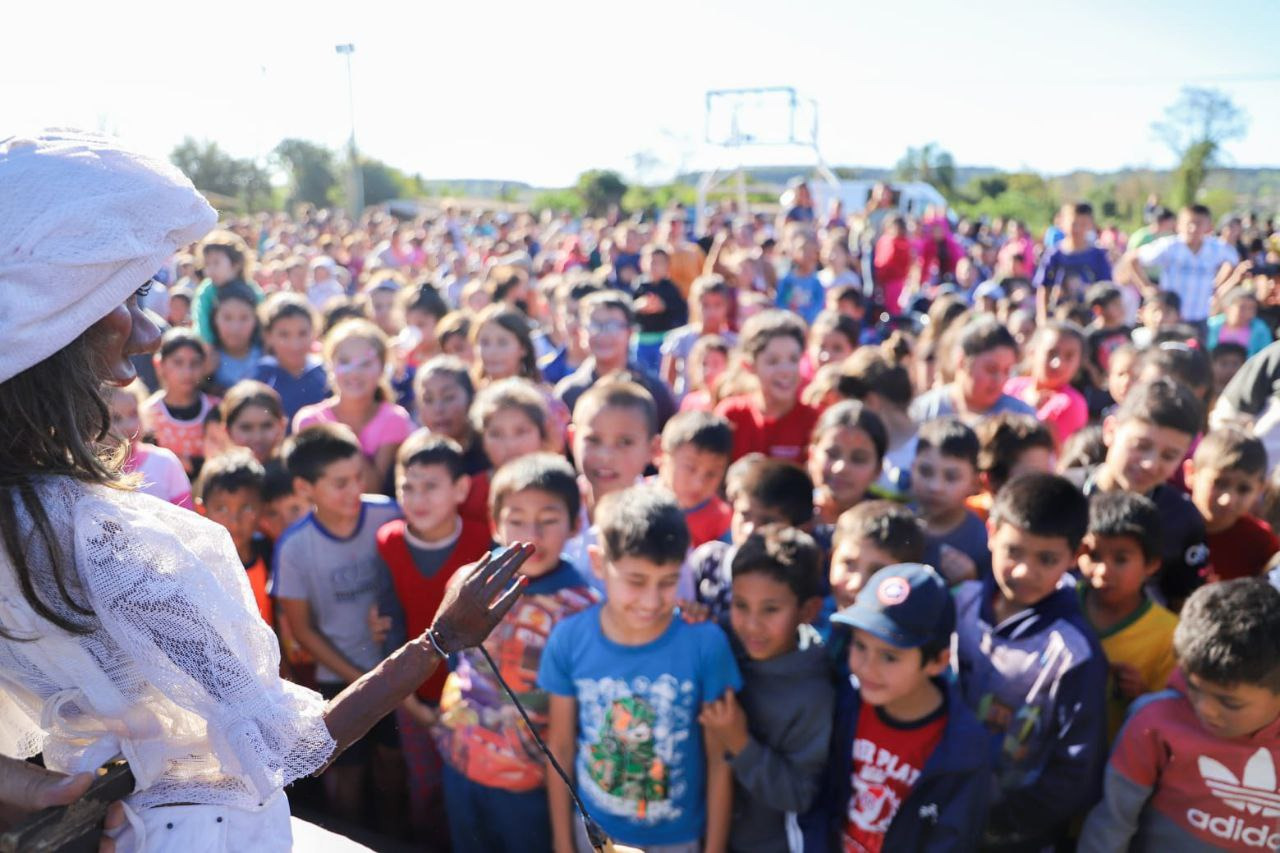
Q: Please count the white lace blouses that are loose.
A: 1